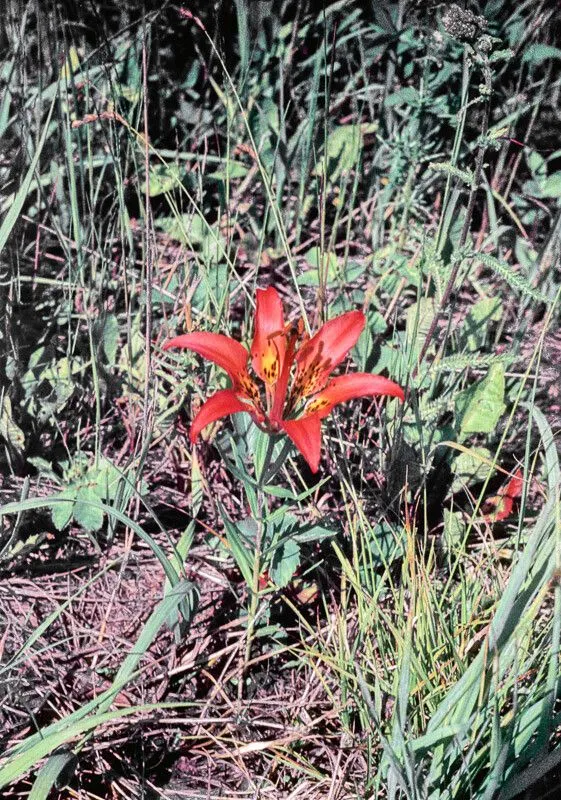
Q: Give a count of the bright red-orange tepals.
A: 6